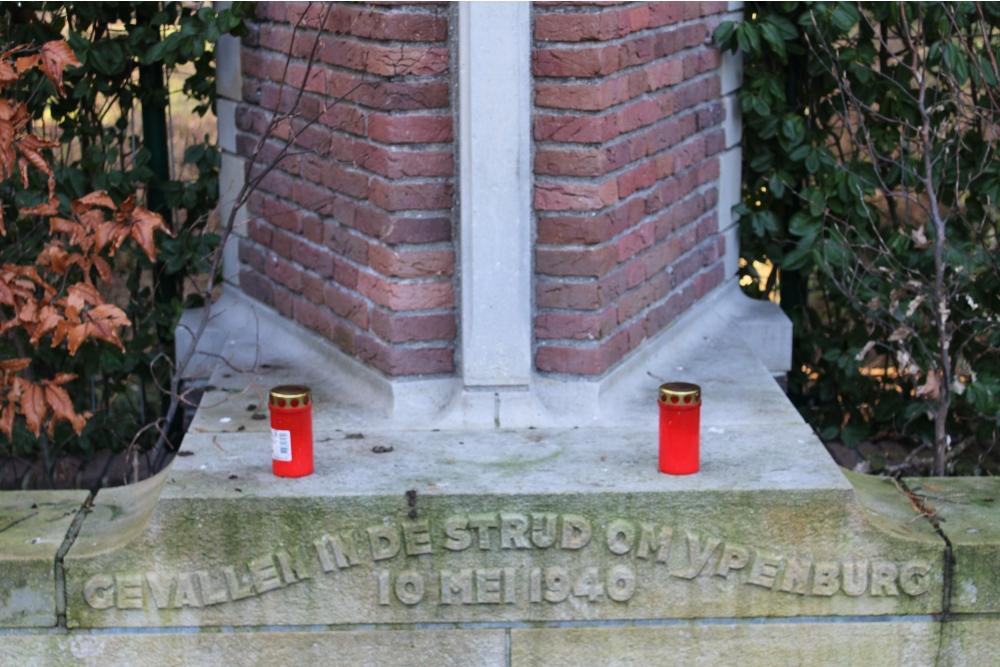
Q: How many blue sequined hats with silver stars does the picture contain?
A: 0